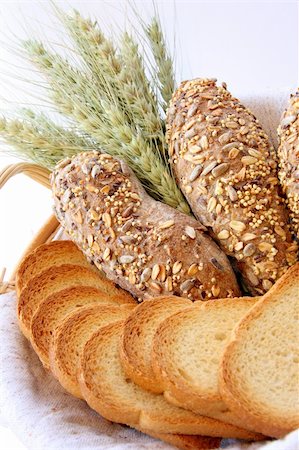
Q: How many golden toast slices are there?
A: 8